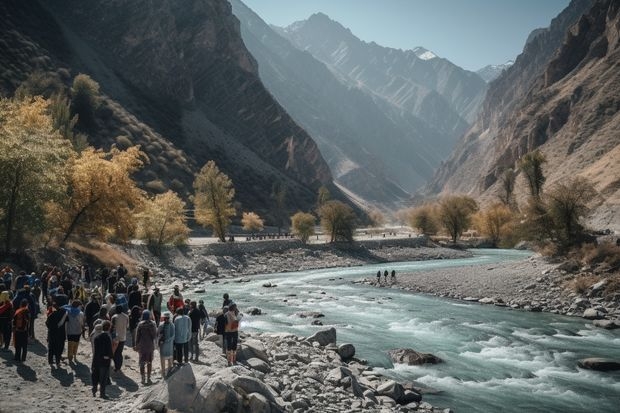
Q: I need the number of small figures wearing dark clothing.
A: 3